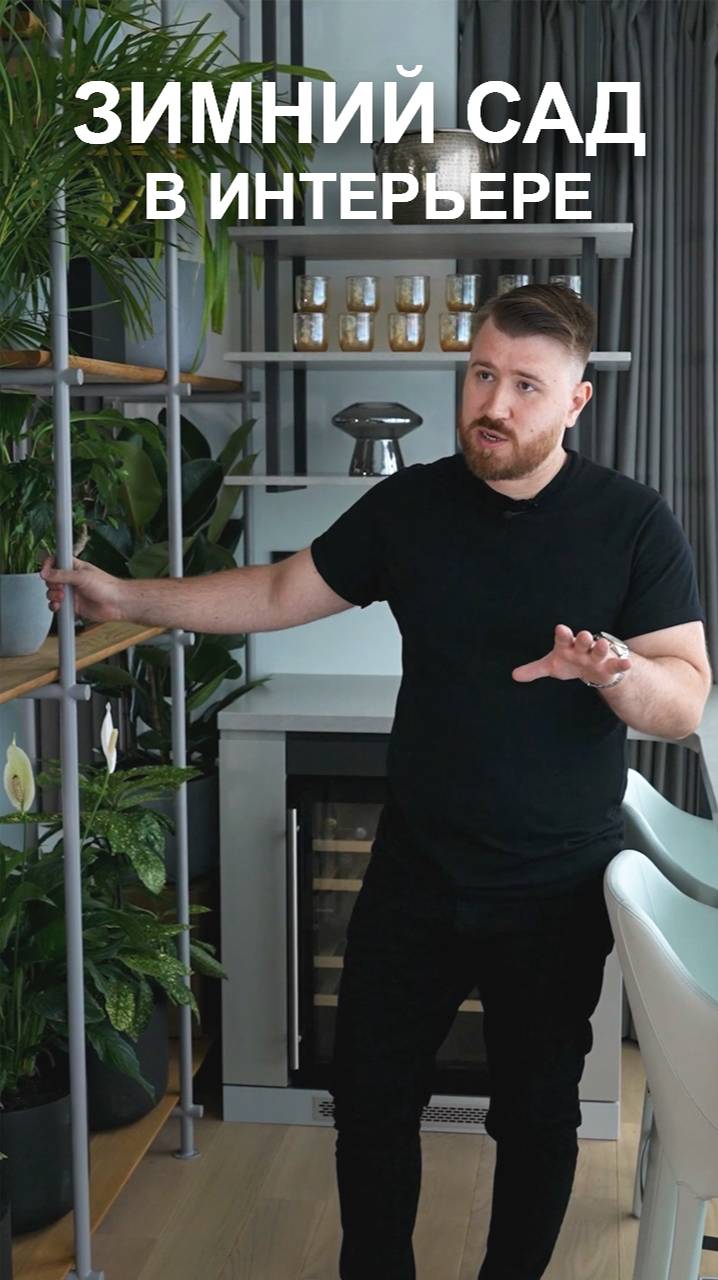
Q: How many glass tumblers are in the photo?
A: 10